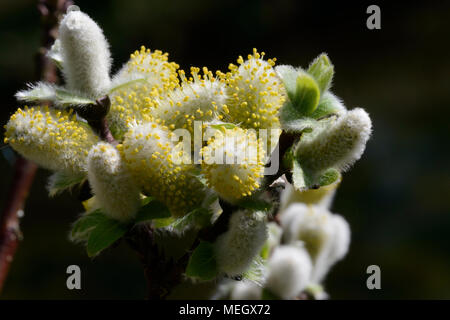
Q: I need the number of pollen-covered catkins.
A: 6